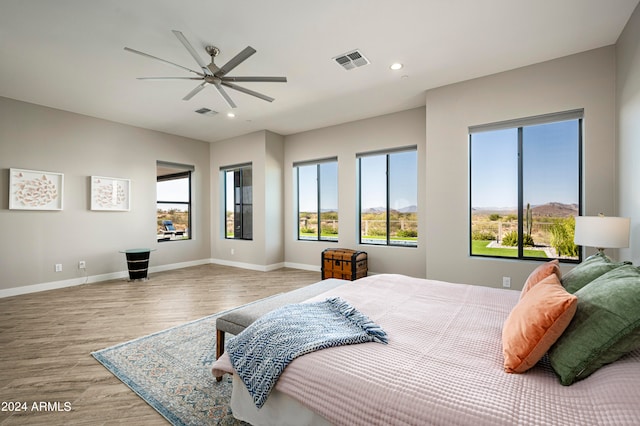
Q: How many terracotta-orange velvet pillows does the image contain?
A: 2